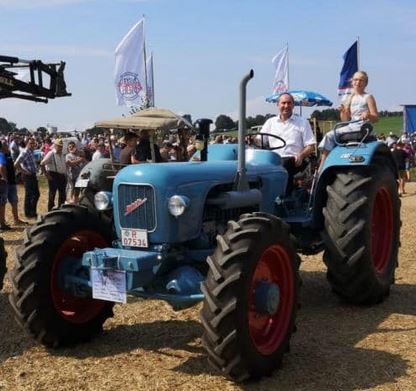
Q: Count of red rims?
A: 3